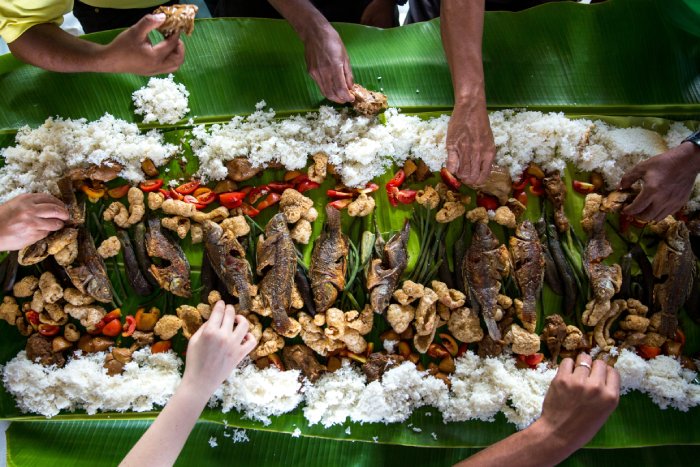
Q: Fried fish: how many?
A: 10